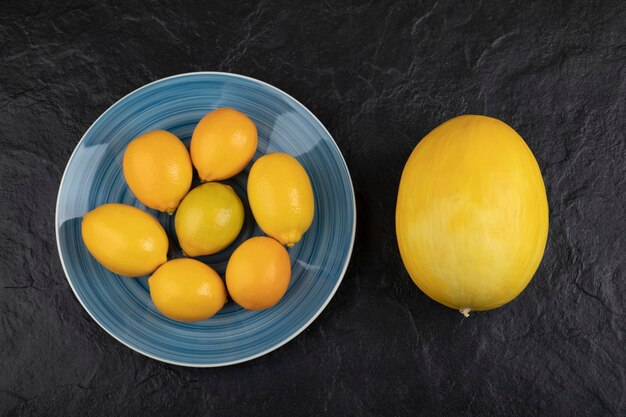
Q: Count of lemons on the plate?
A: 7